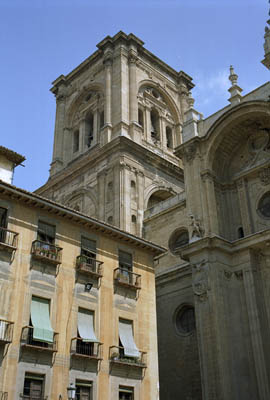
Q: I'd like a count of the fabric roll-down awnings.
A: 3